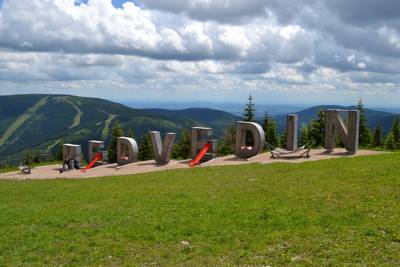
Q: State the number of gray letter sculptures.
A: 8